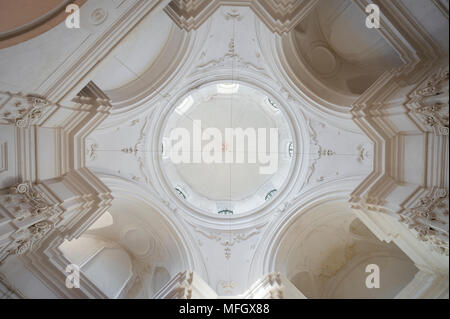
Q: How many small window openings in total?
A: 8